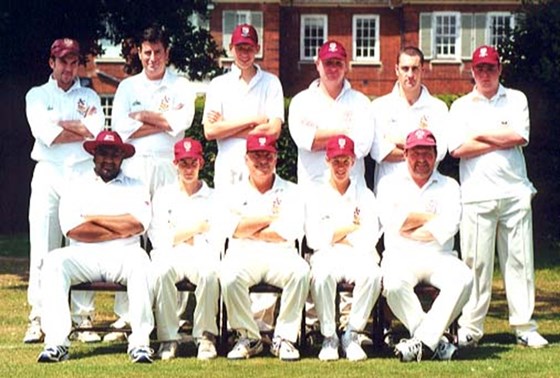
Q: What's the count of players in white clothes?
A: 11